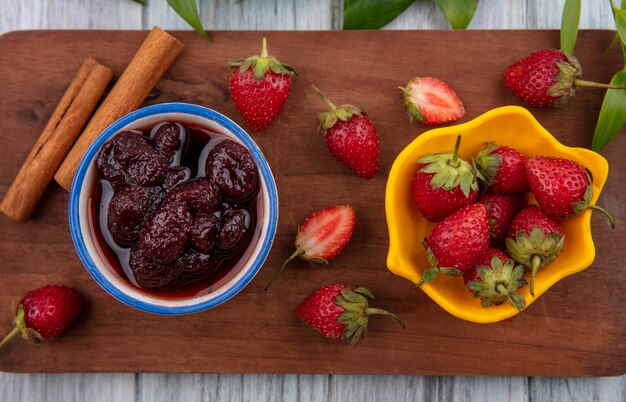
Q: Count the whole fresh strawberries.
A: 12